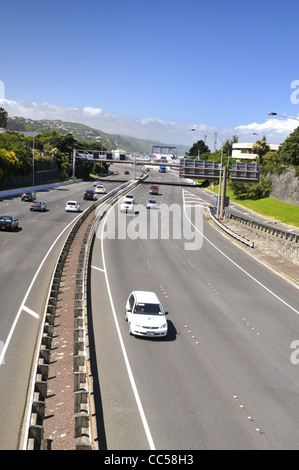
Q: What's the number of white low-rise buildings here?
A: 1